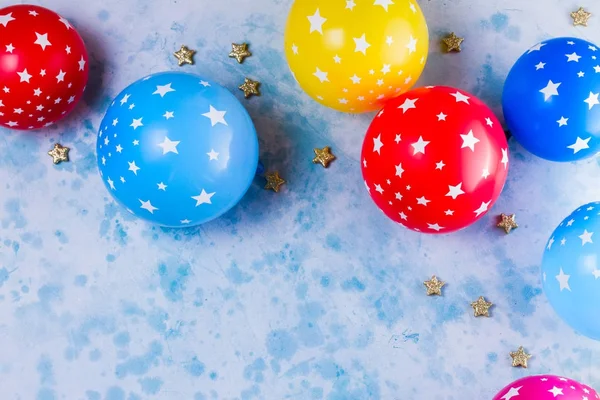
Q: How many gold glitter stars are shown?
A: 12